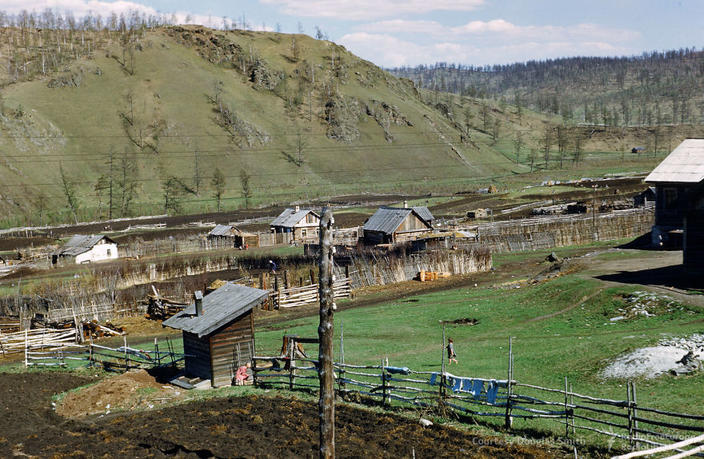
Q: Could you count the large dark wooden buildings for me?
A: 1